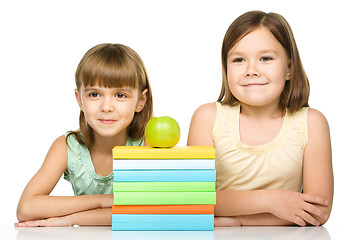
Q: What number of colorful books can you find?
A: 7